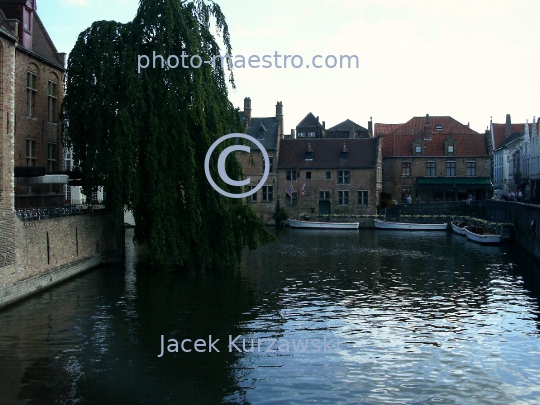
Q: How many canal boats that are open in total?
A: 4